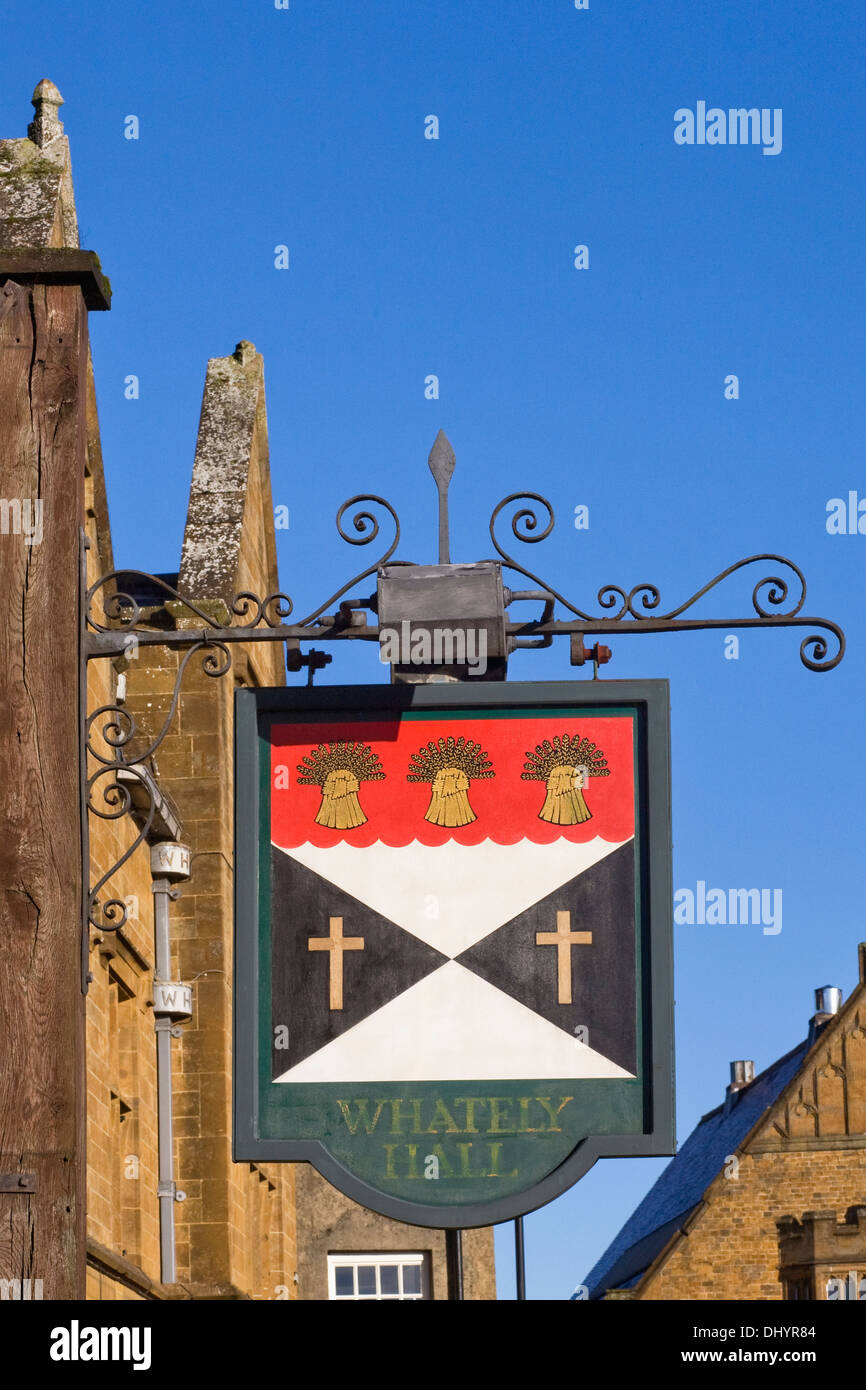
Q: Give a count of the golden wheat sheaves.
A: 3